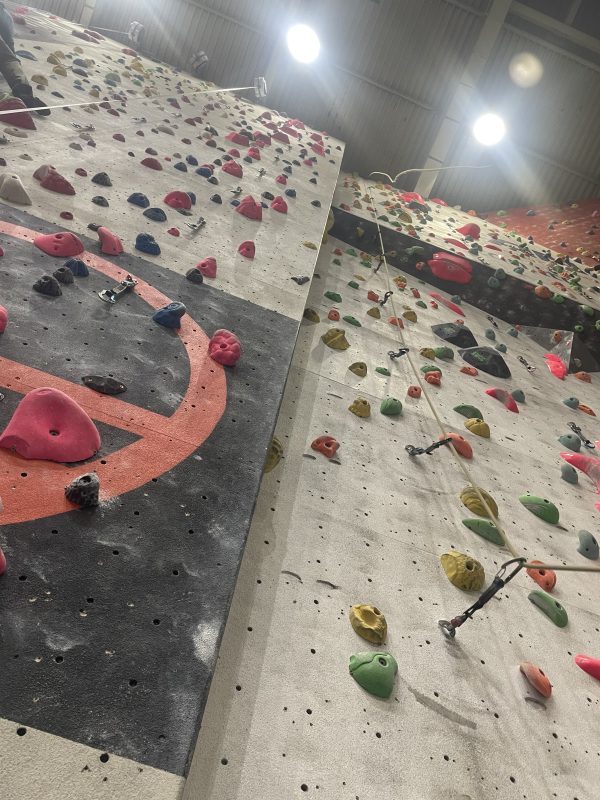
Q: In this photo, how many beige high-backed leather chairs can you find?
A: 0